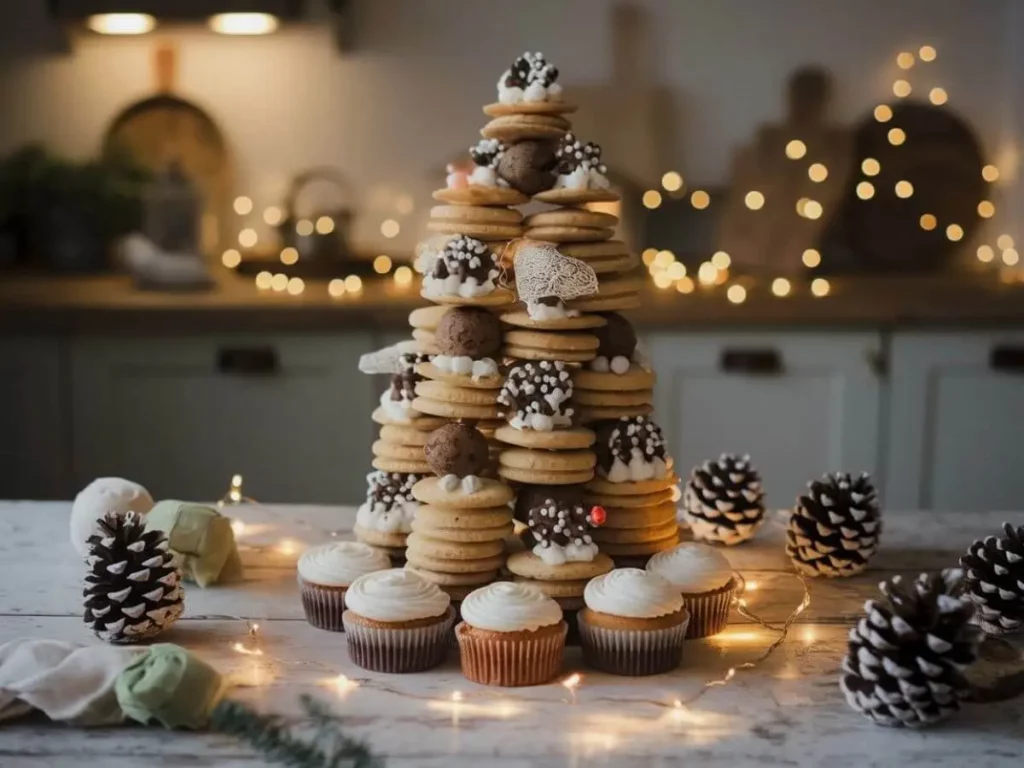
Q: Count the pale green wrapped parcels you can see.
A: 2